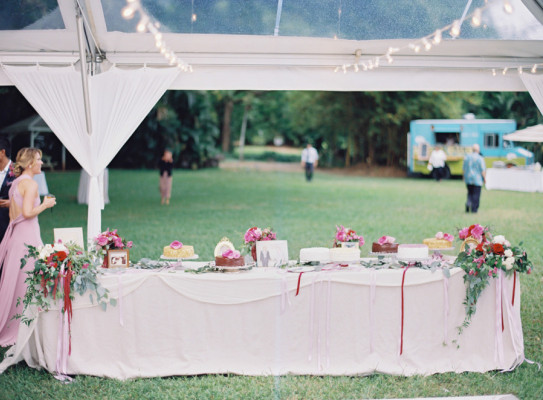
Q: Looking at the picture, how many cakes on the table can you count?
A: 7